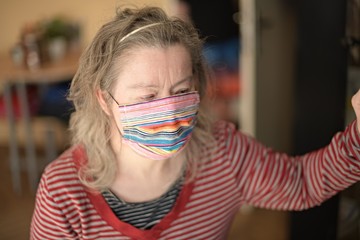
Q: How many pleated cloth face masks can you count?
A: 1